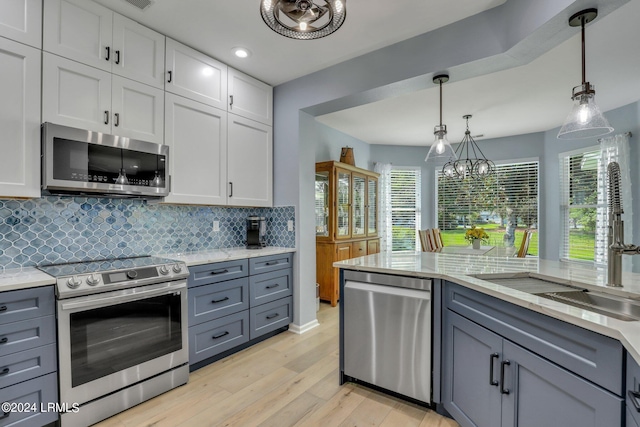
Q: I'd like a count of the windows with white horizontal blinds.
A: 3